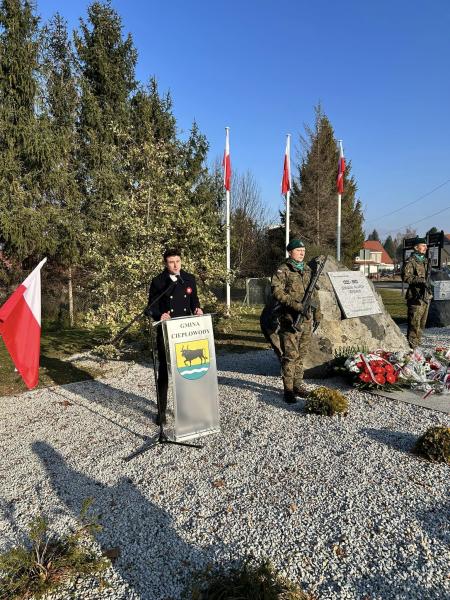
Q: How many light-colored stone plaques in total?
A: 2